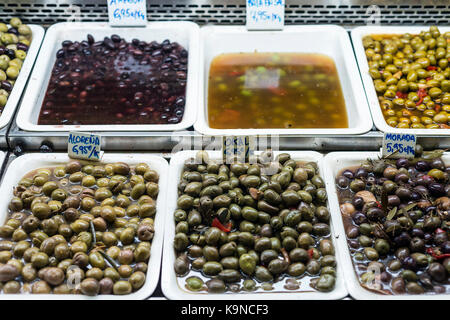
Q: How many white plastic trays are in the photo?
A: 7